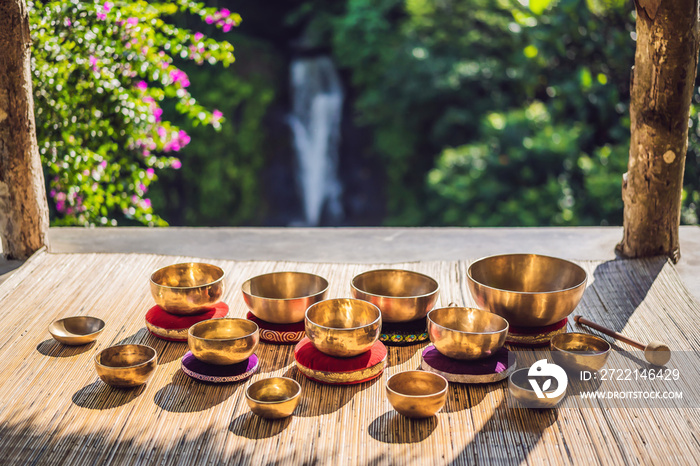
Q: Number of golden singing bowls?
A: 13